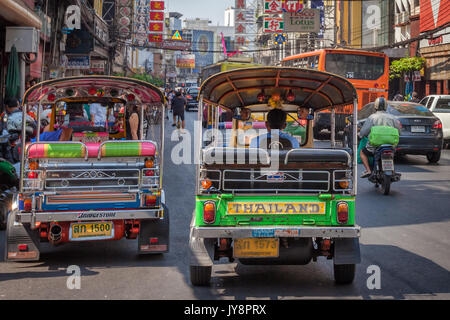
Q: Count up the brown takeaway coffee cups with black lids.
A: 0